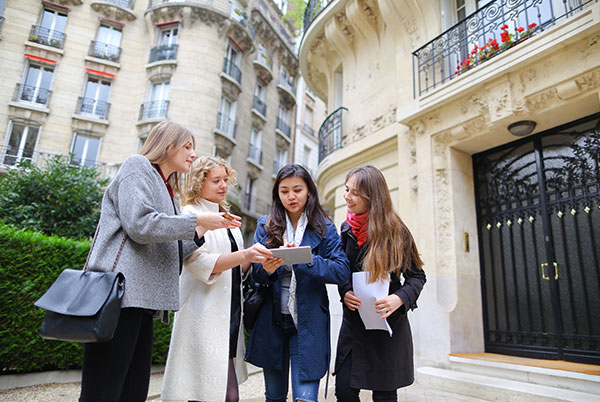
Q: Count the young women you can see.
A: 4